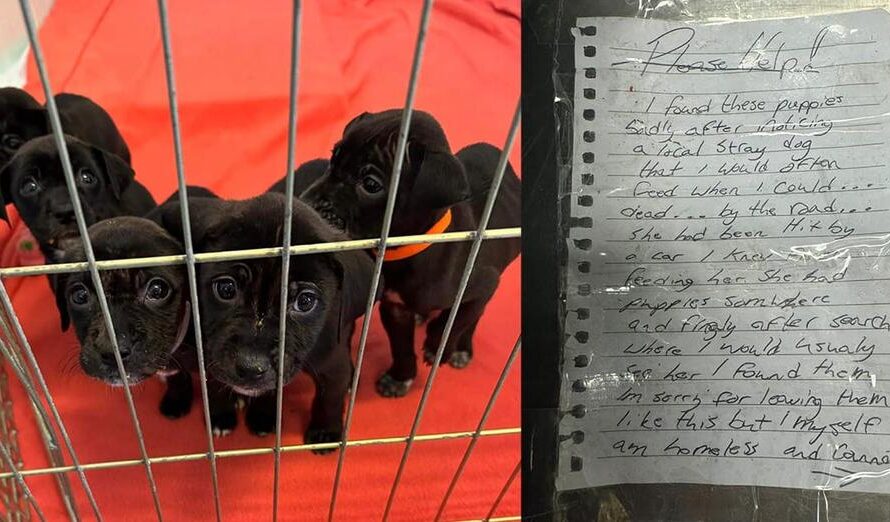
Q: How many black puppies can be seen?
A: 5